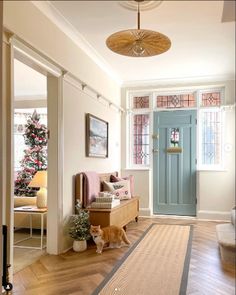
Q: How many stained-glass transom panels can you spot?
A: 3